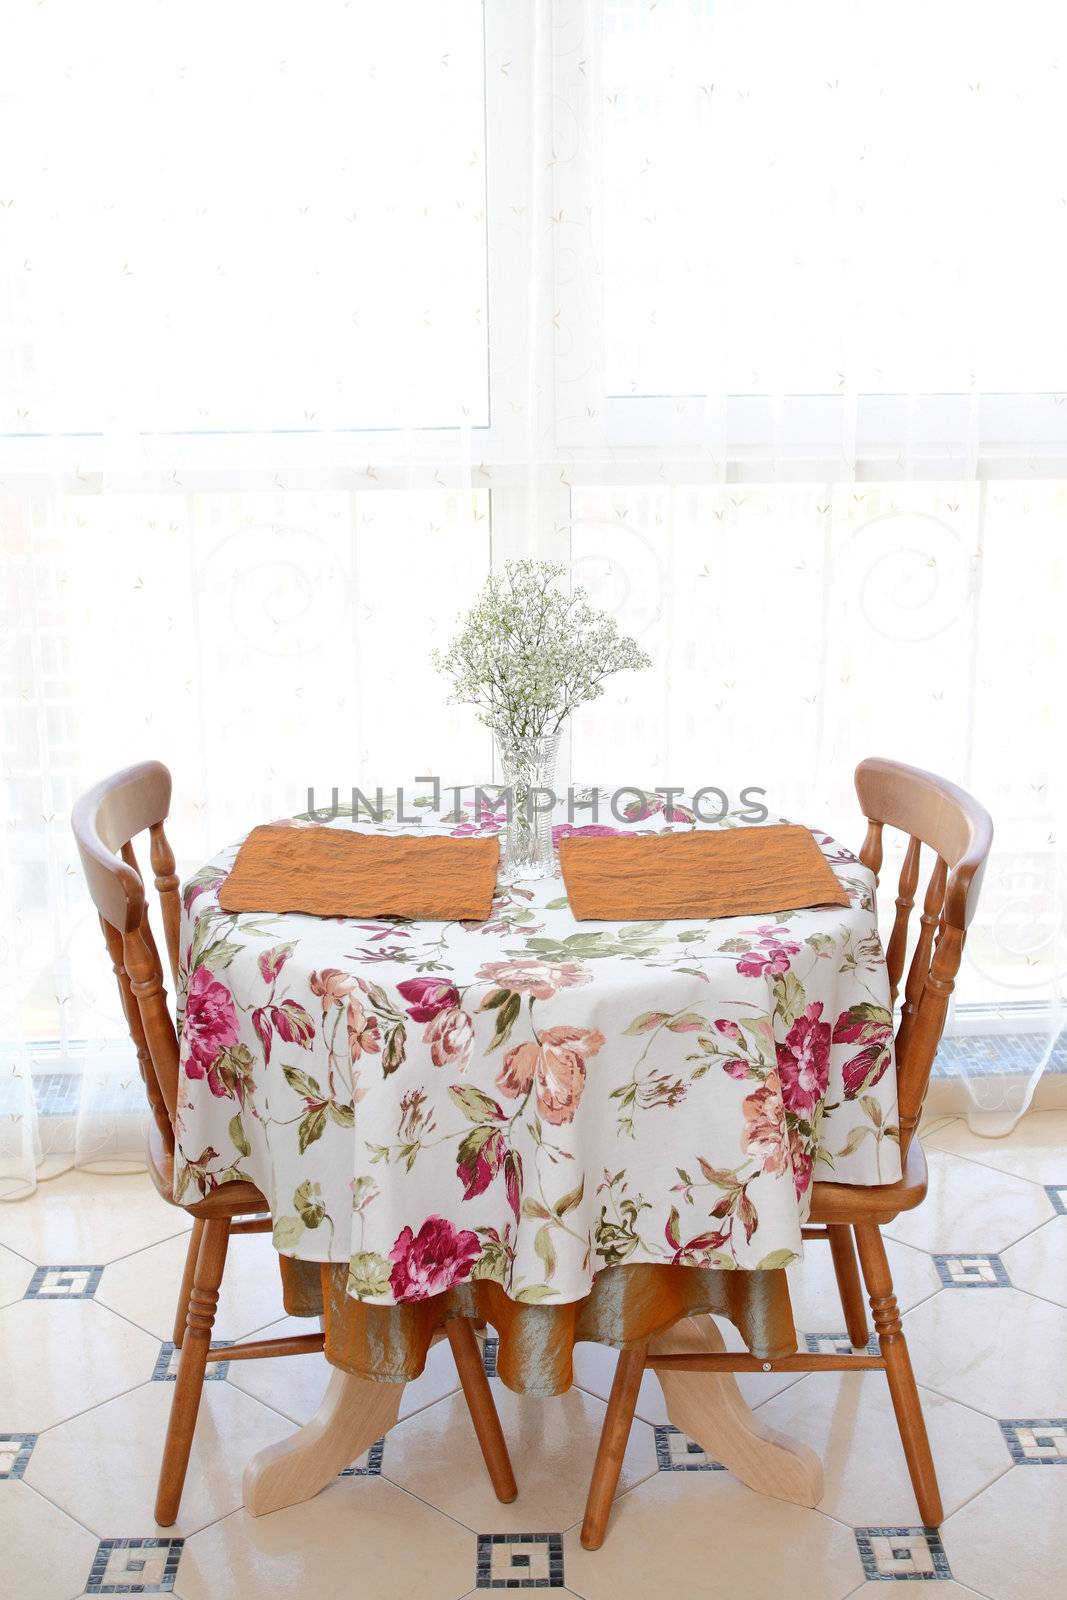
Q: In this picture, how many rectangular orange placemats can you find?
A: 2